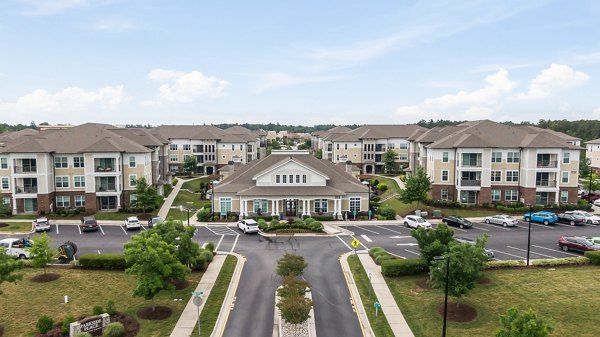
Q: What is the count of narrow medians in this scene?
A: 1